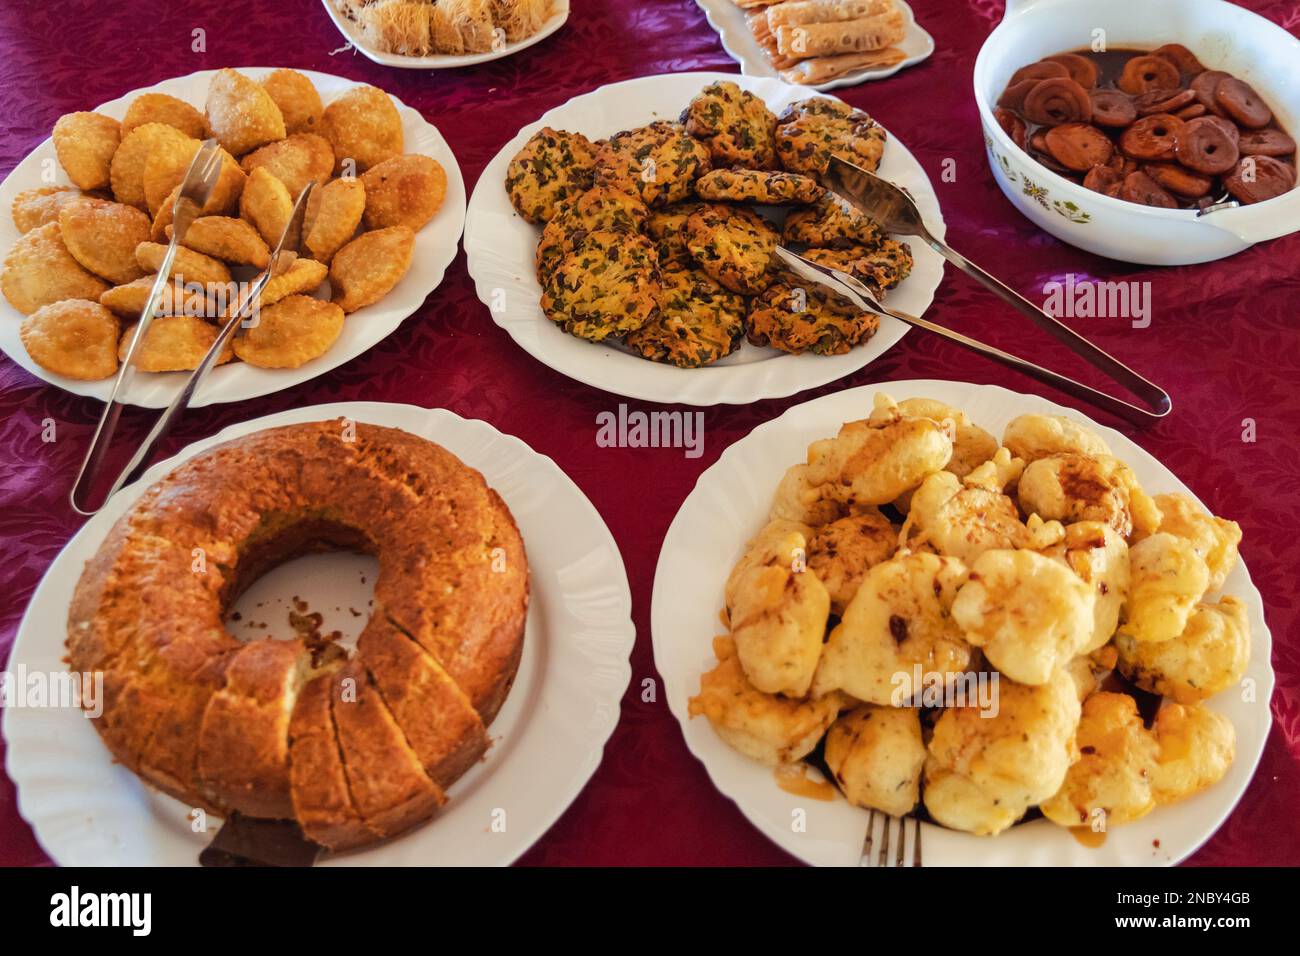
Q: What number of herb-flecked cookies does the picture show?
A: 13